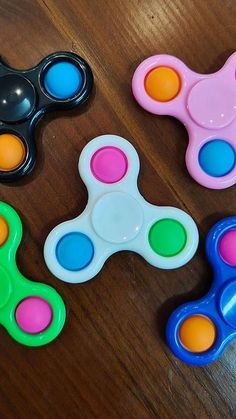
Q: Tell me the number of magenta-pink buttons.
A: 3